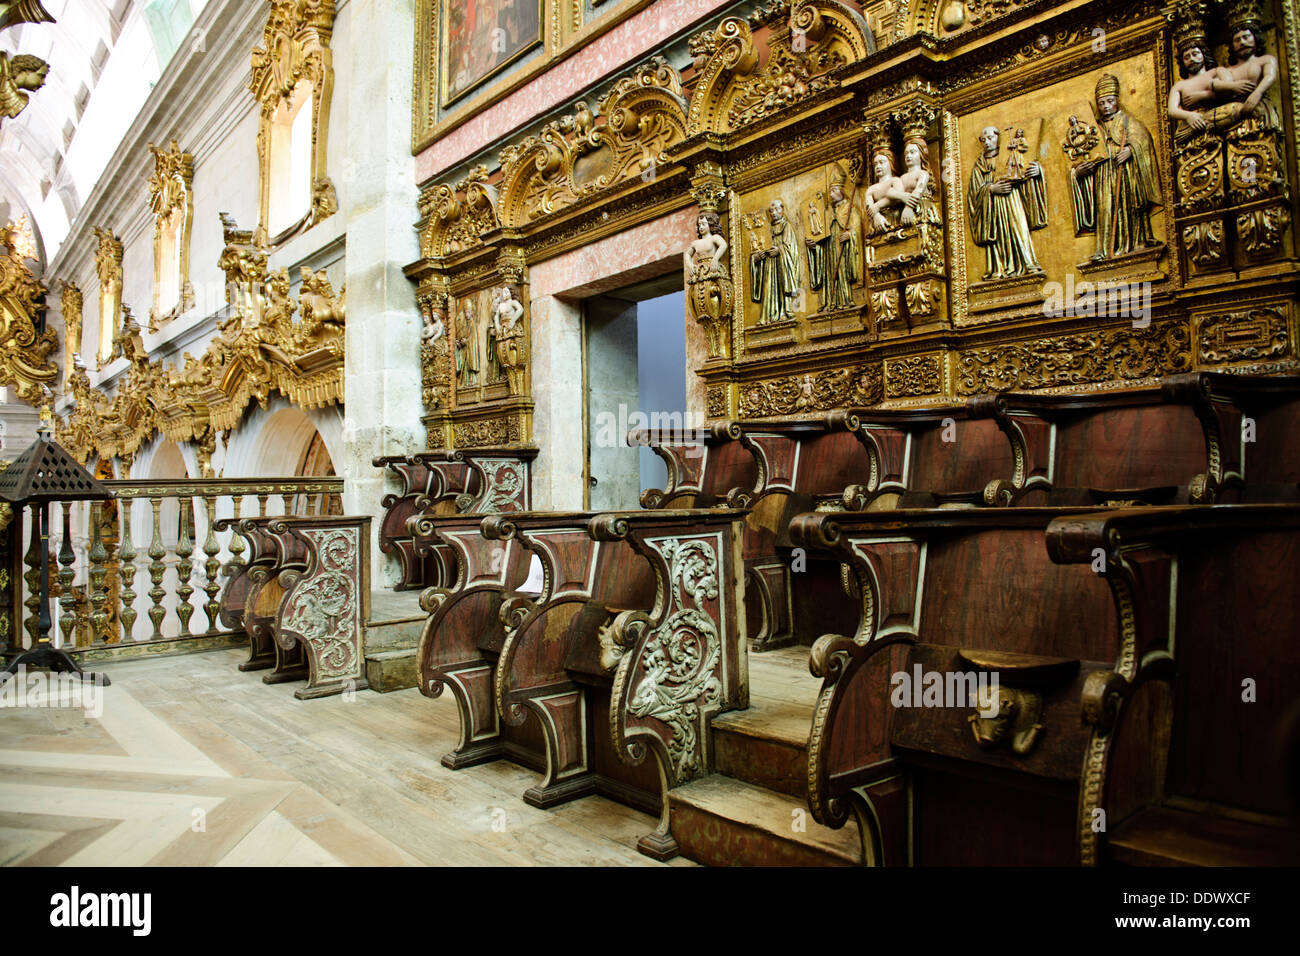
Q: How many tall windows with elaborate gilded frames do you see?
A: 4